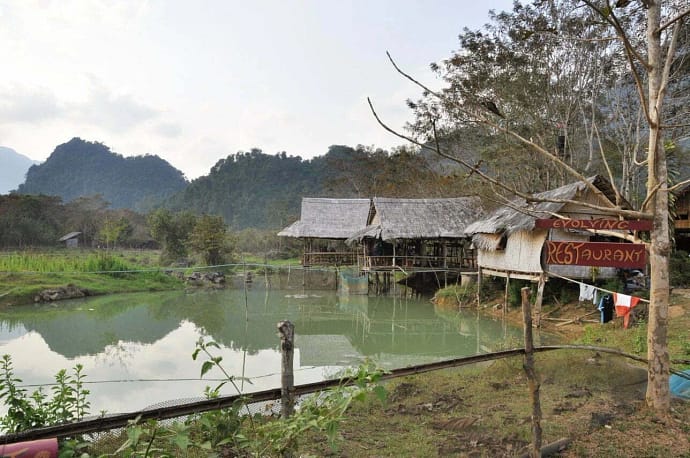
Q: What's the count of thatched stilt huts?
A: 3